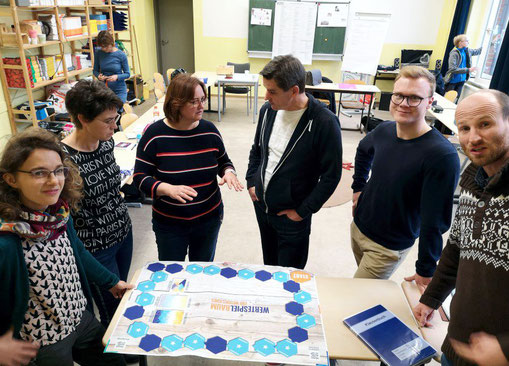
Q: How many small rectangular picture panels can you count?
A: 3